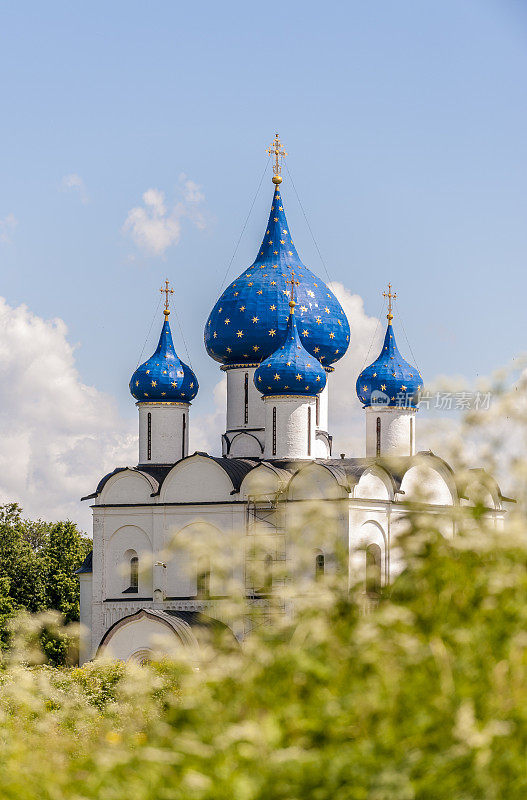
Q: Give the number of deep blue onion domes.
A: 4